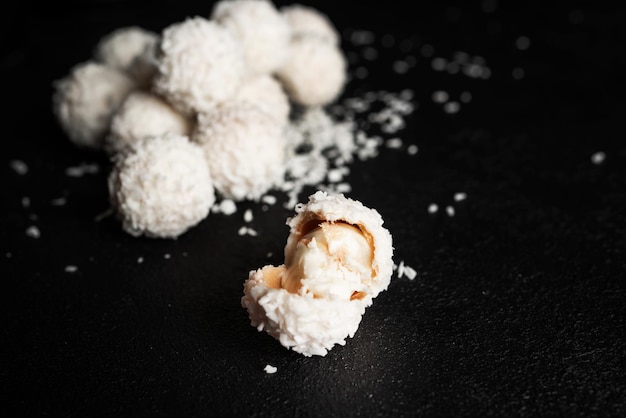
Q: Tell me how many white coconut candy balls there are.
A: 11